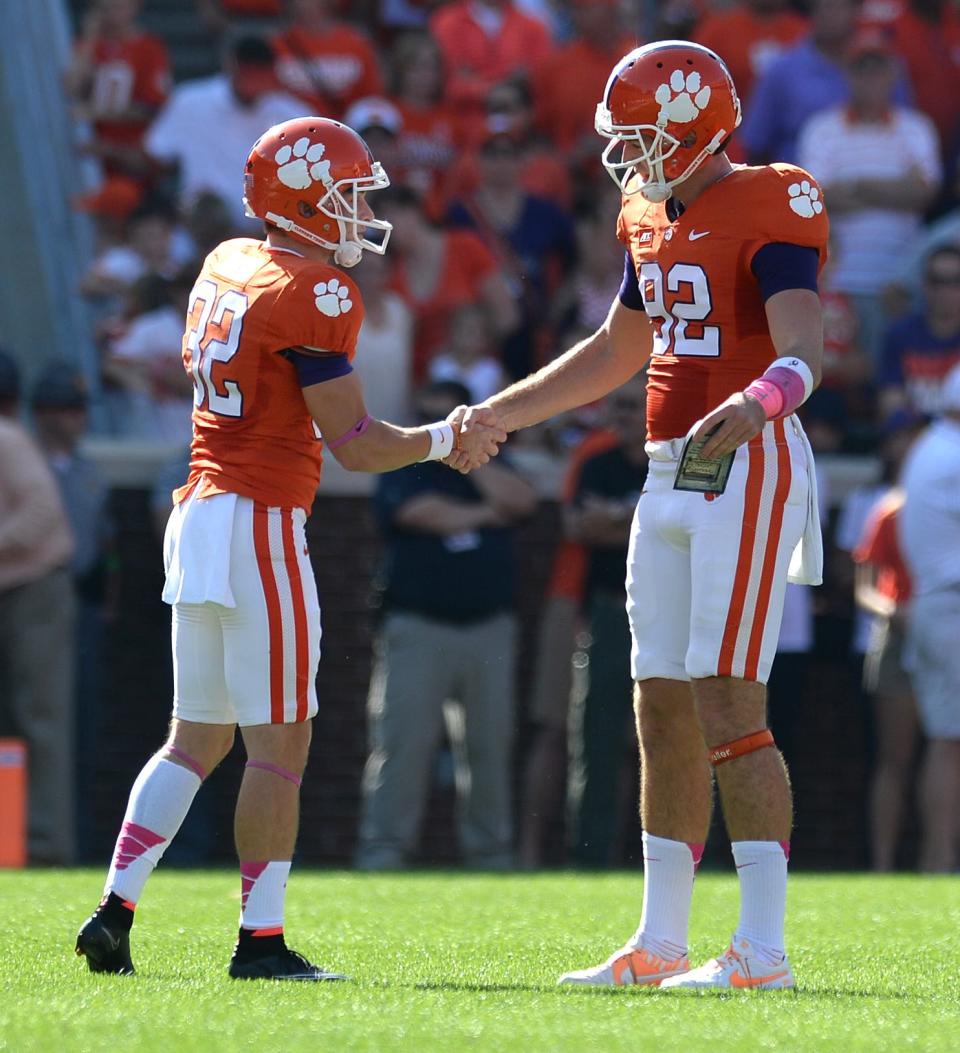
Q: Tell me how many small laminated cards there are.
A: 1